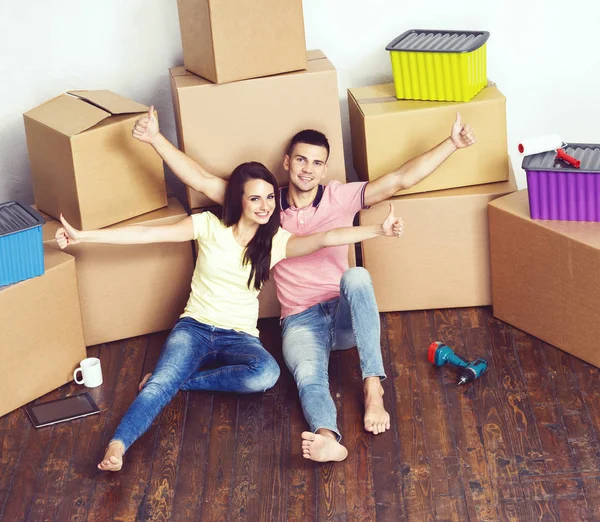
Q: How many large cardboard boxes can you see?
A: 9